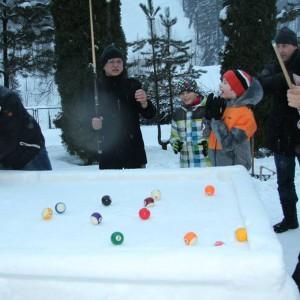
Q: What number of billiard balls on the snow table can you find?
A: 12